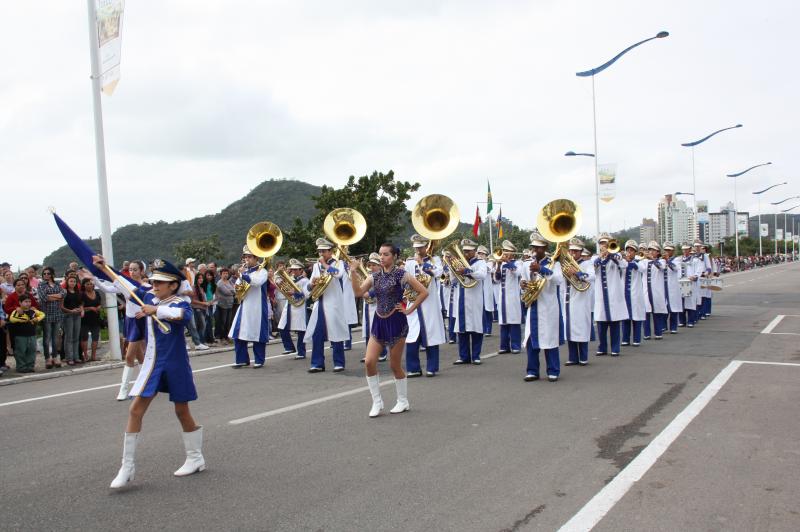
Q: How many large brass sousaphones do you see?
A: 4